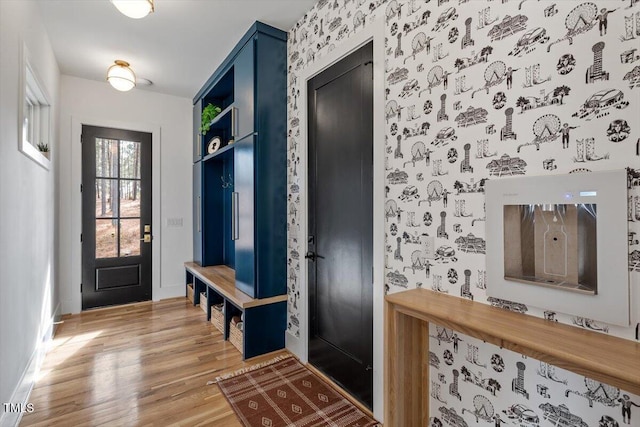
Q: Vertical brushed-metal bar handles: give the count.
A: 4